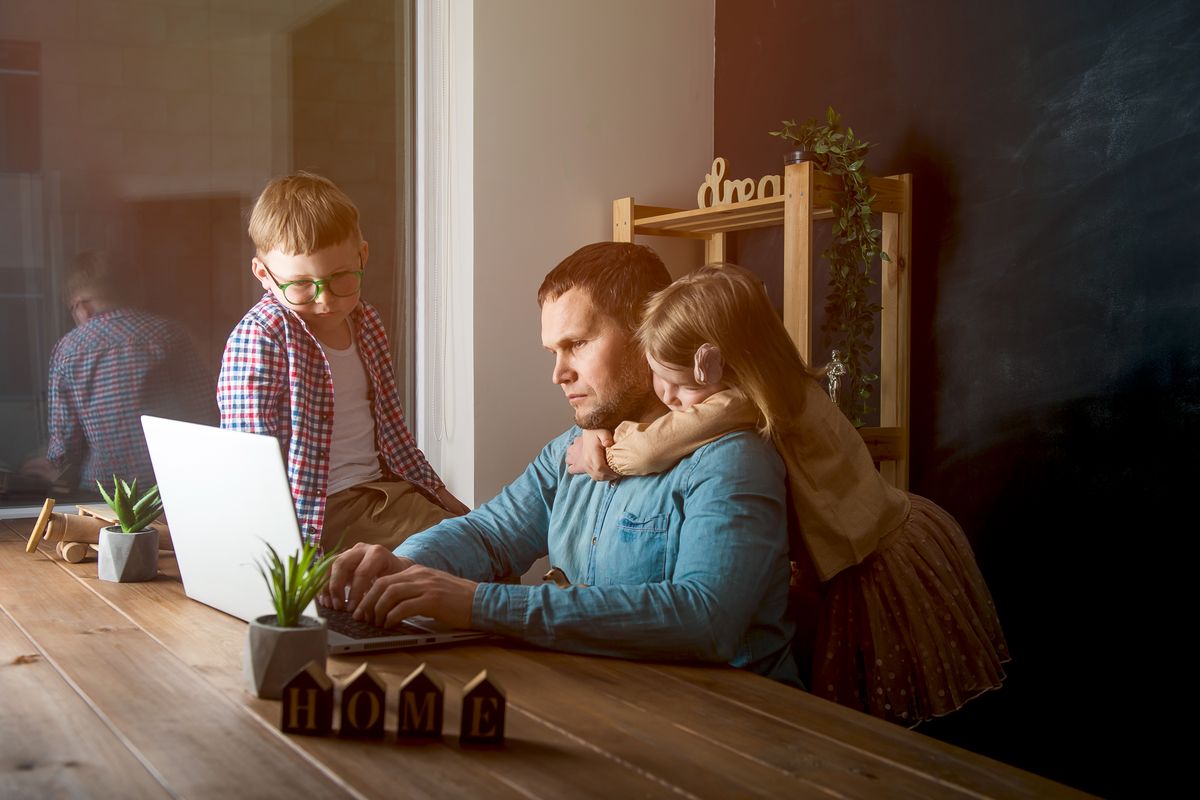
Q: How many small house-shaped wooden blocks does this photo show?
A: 4